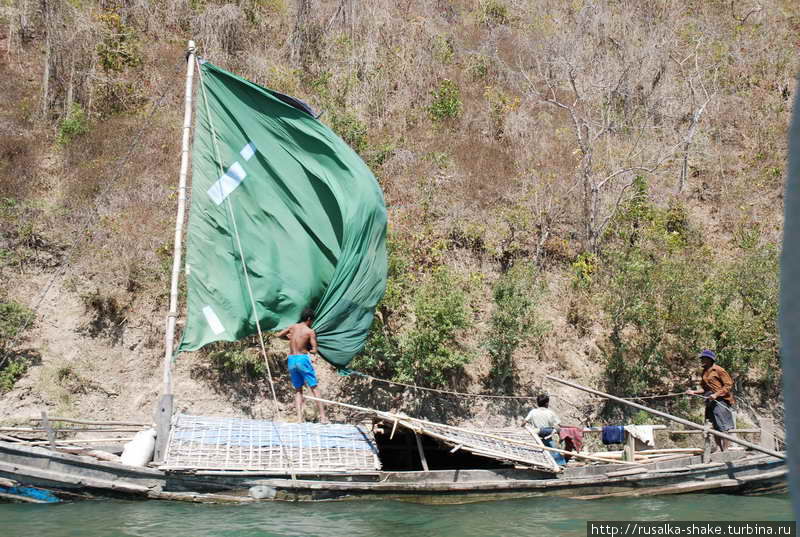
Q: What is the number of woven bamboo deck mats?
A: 2